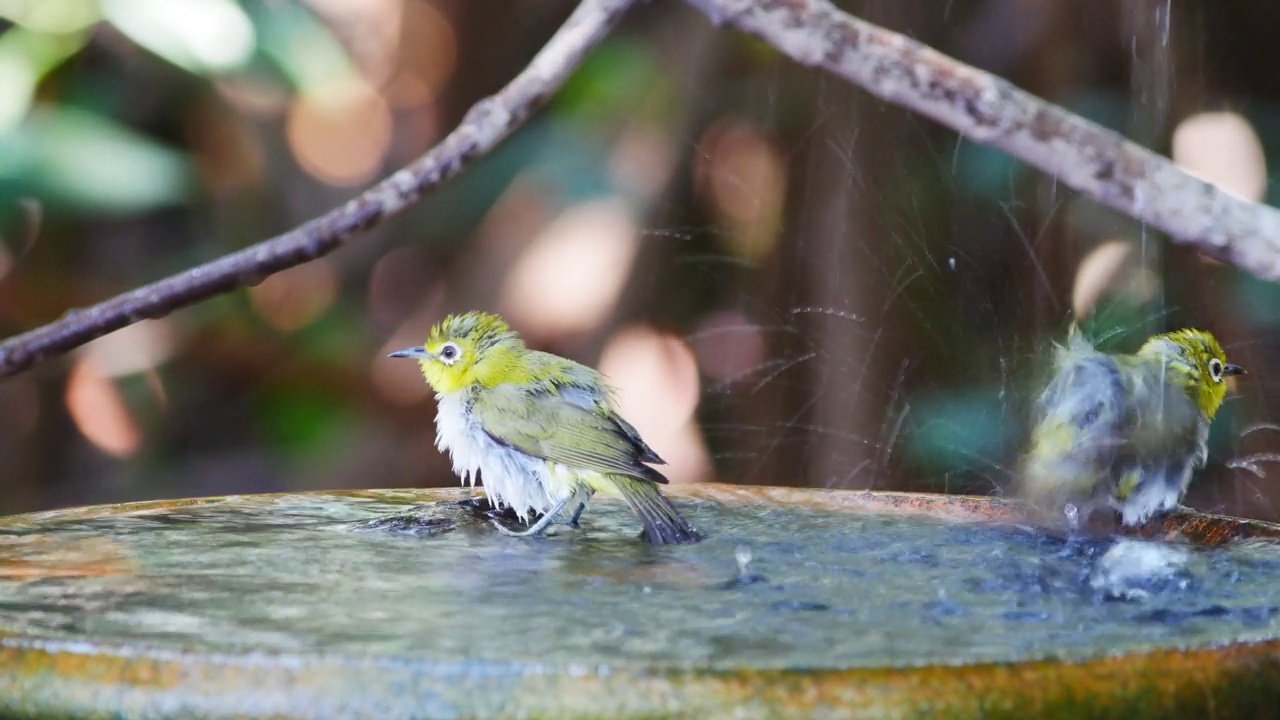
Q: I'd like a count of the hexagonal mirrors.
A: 0